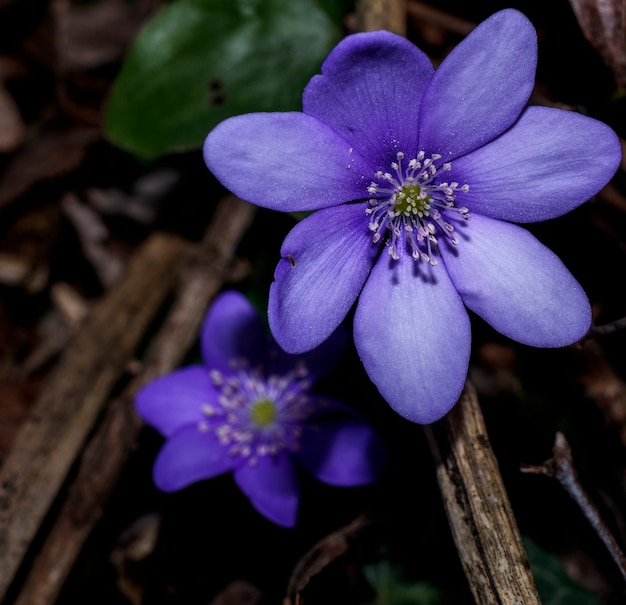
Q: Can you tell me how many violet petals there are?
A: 13